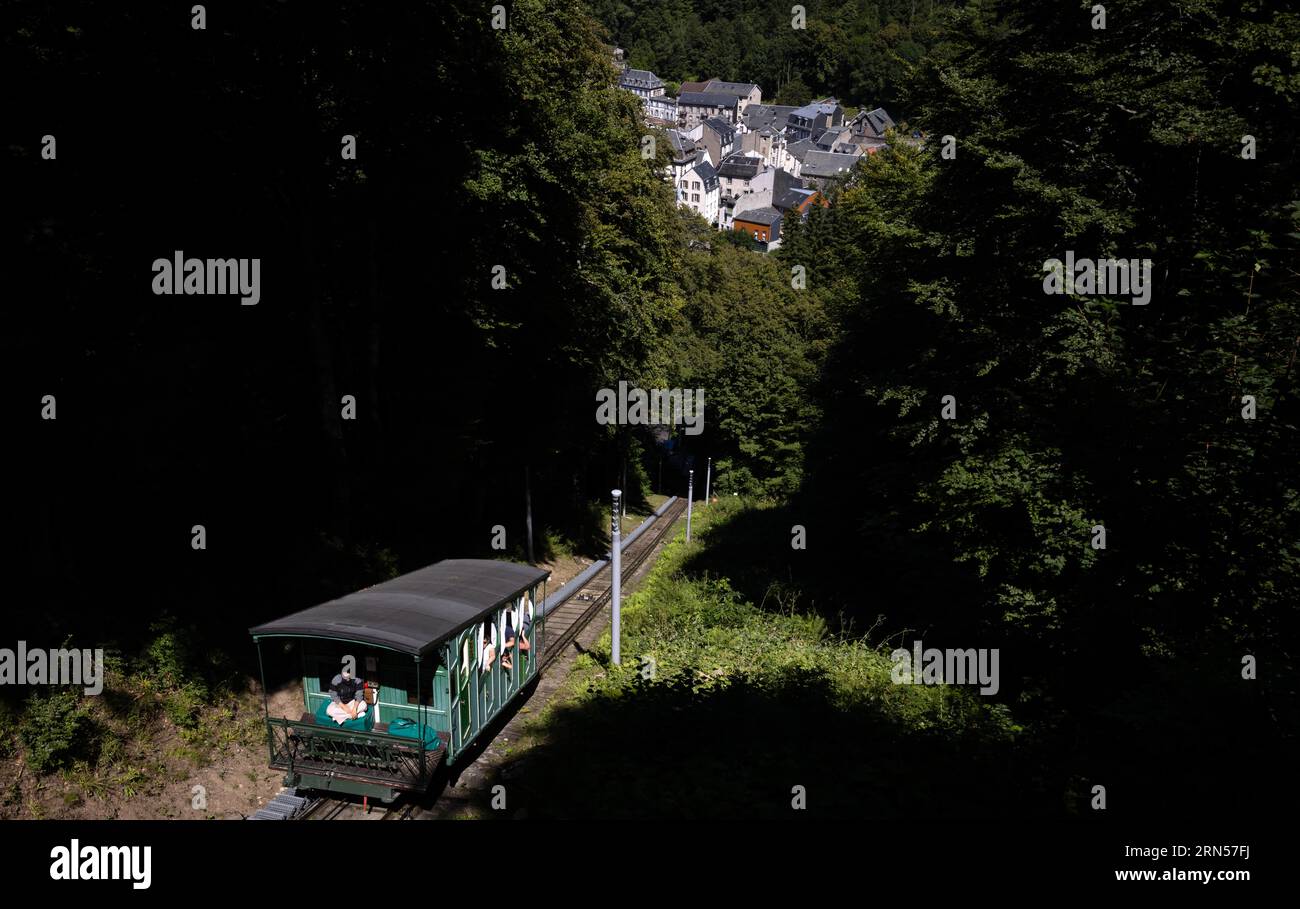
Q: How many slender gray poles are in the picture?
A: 3